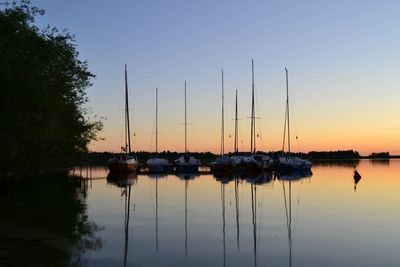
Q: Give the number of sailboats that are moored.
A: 7